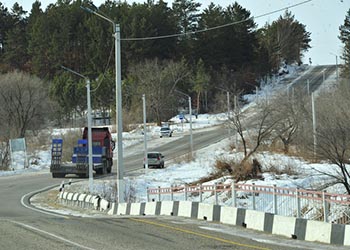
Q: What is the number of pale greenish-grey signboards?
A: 1